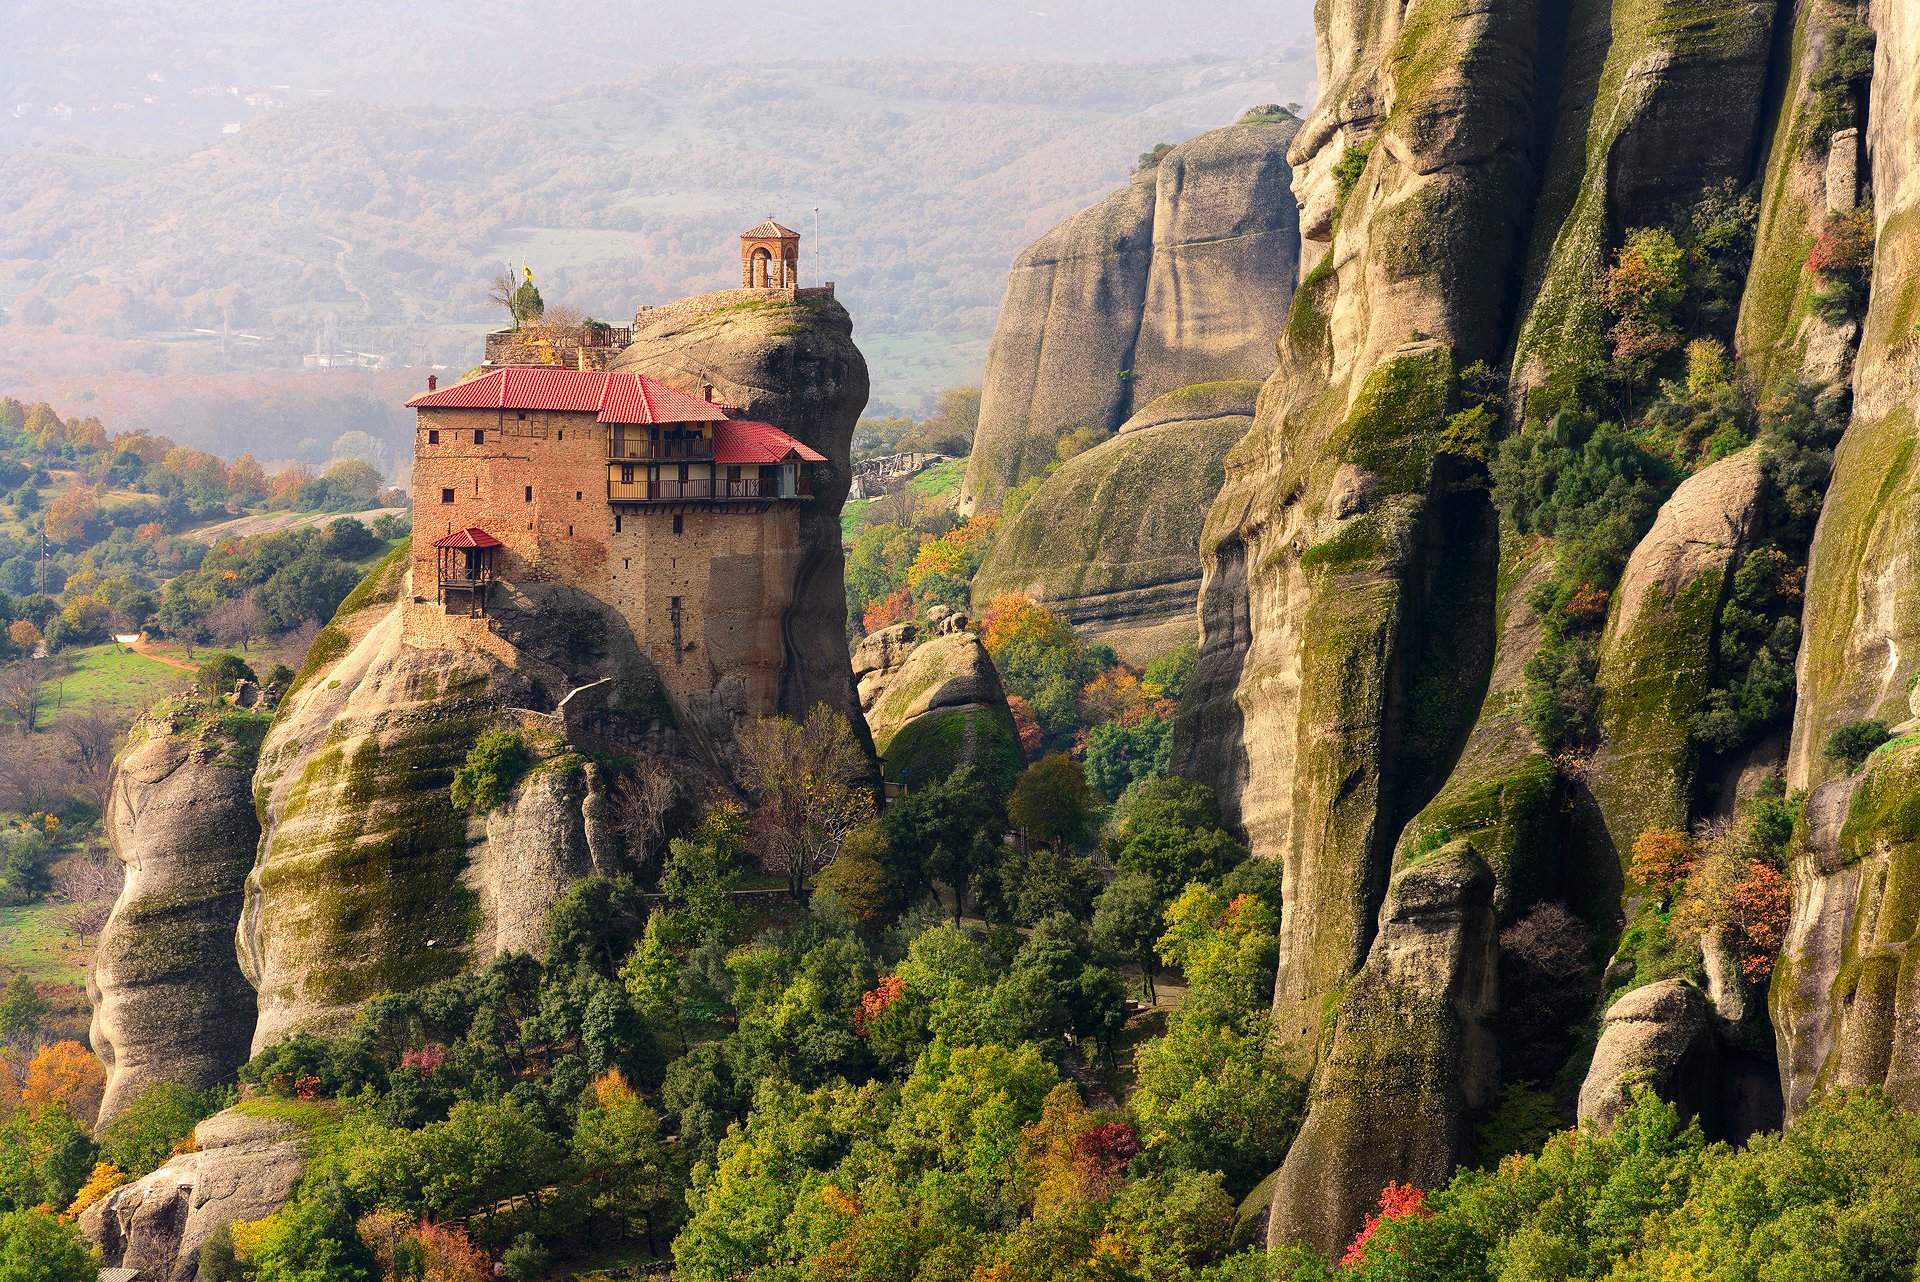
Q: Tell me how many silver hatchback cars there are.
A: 0